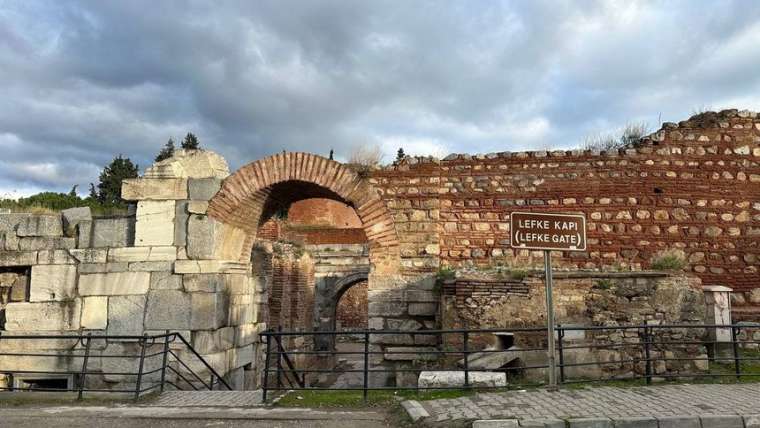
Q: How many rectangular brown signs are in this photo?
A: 1